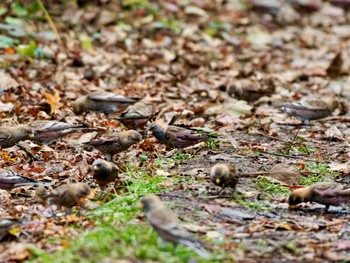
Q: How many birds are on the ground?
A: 15